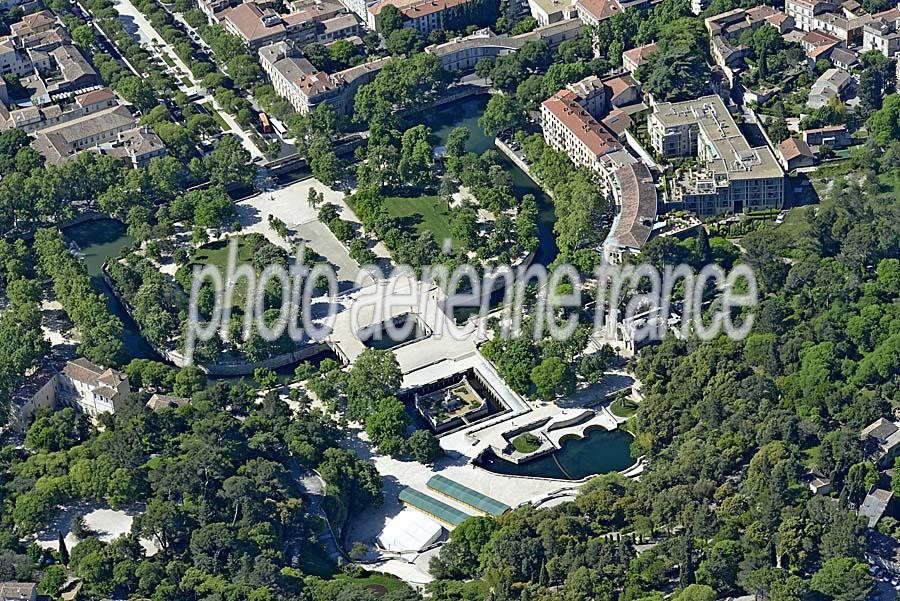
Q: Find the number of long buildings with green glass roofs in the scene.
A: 2